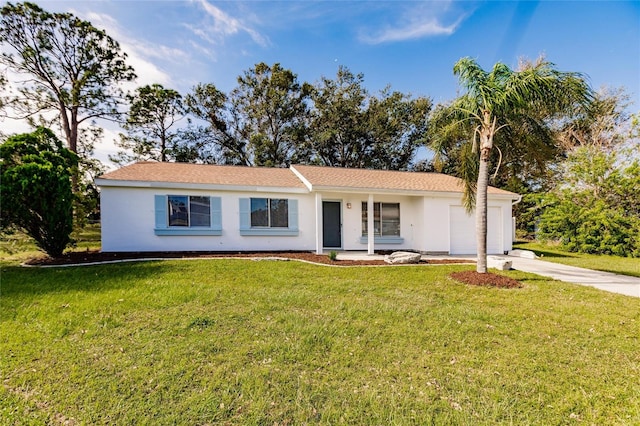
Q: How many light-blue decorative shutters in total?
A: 4